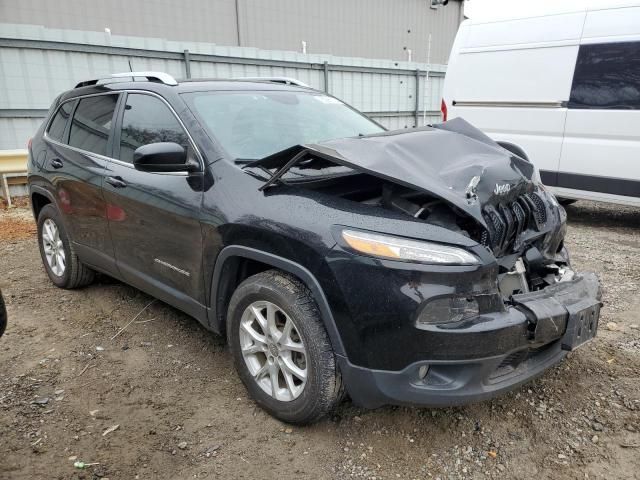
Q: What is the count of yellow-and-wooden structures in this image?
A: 1